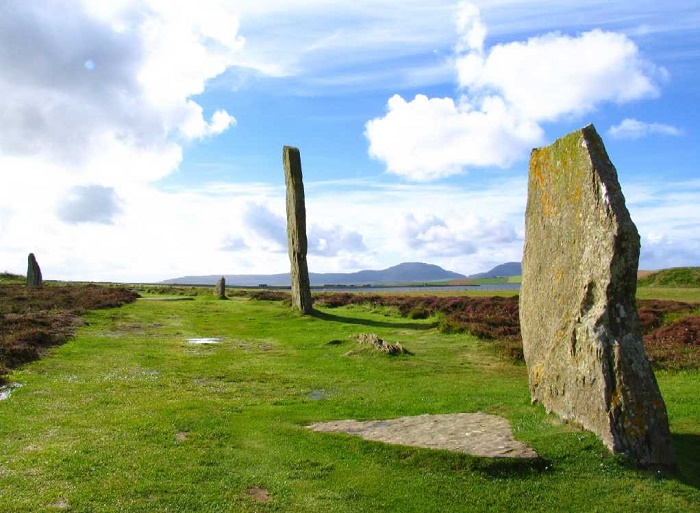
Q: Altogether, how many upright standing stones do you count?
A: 4